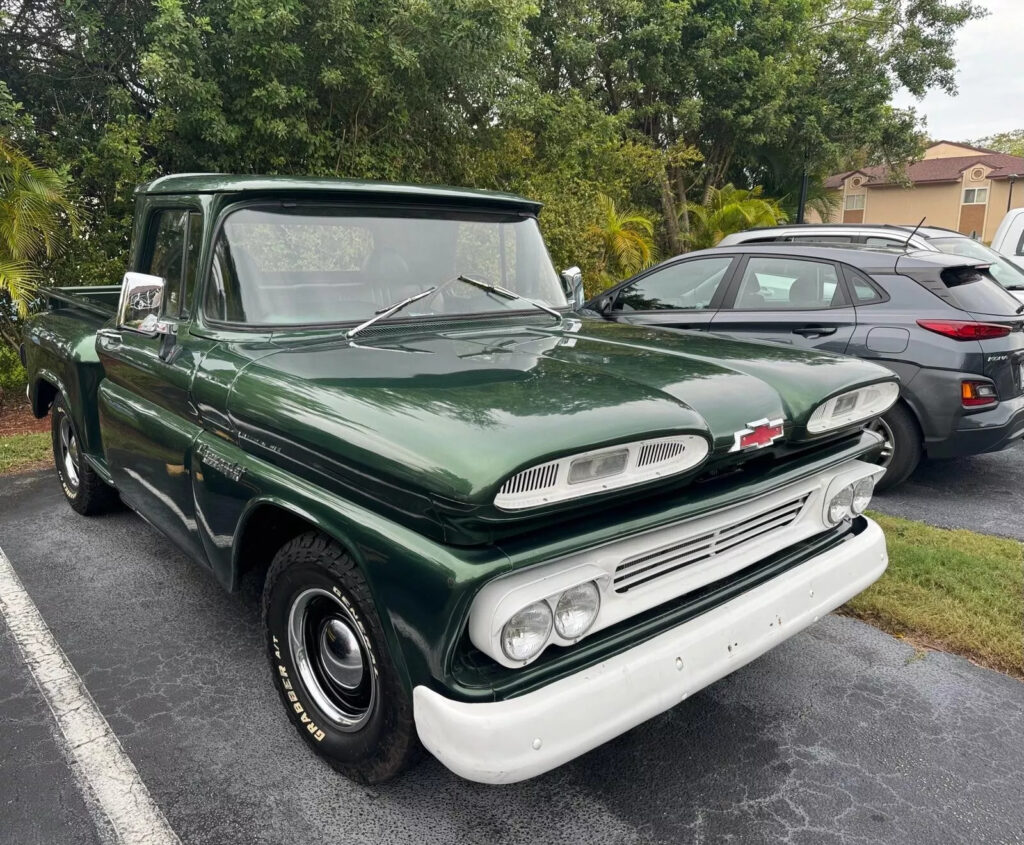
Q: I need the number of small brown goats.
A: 0